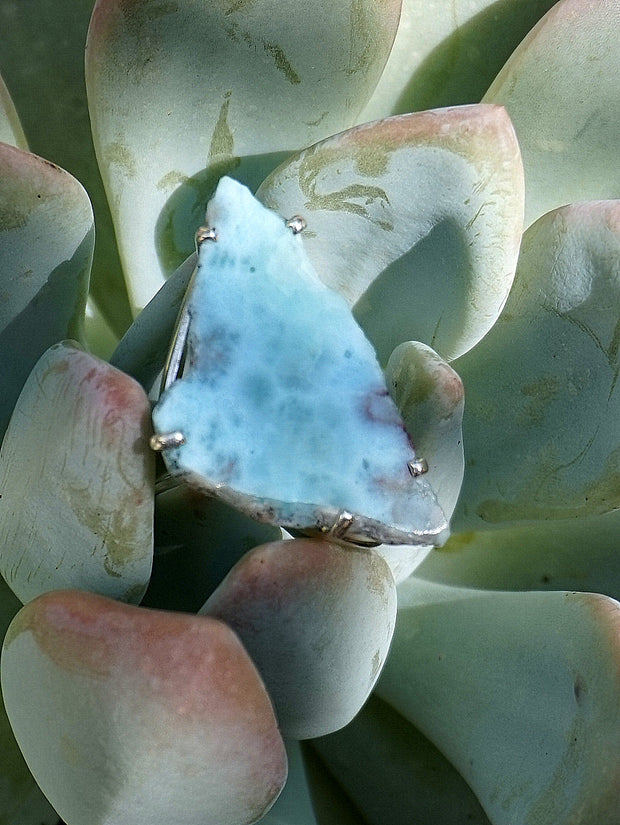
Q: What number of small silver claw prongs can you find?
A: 5